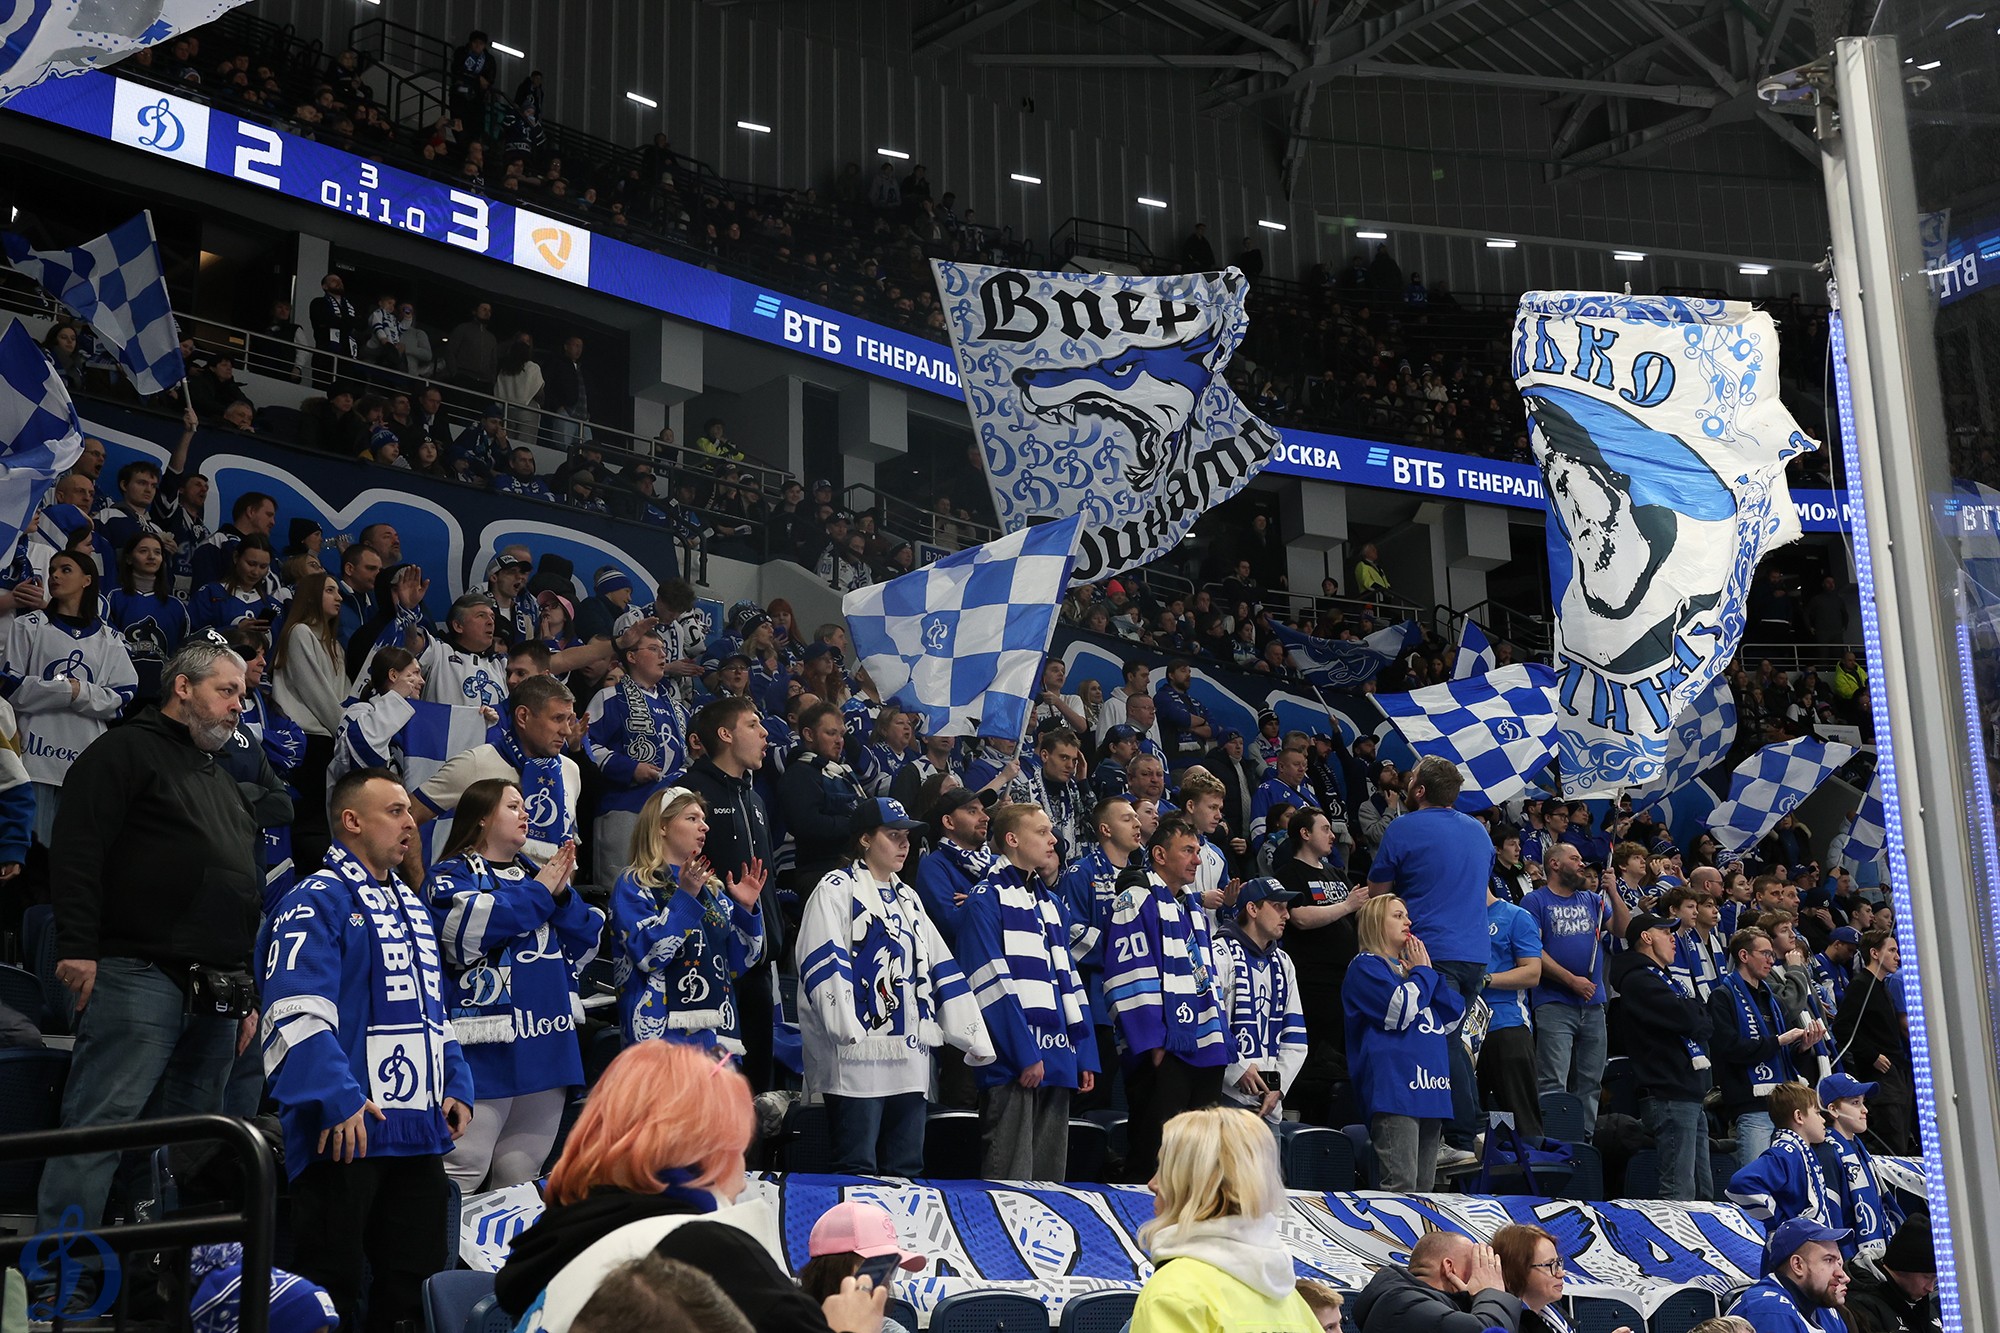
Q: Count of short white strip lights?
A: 12